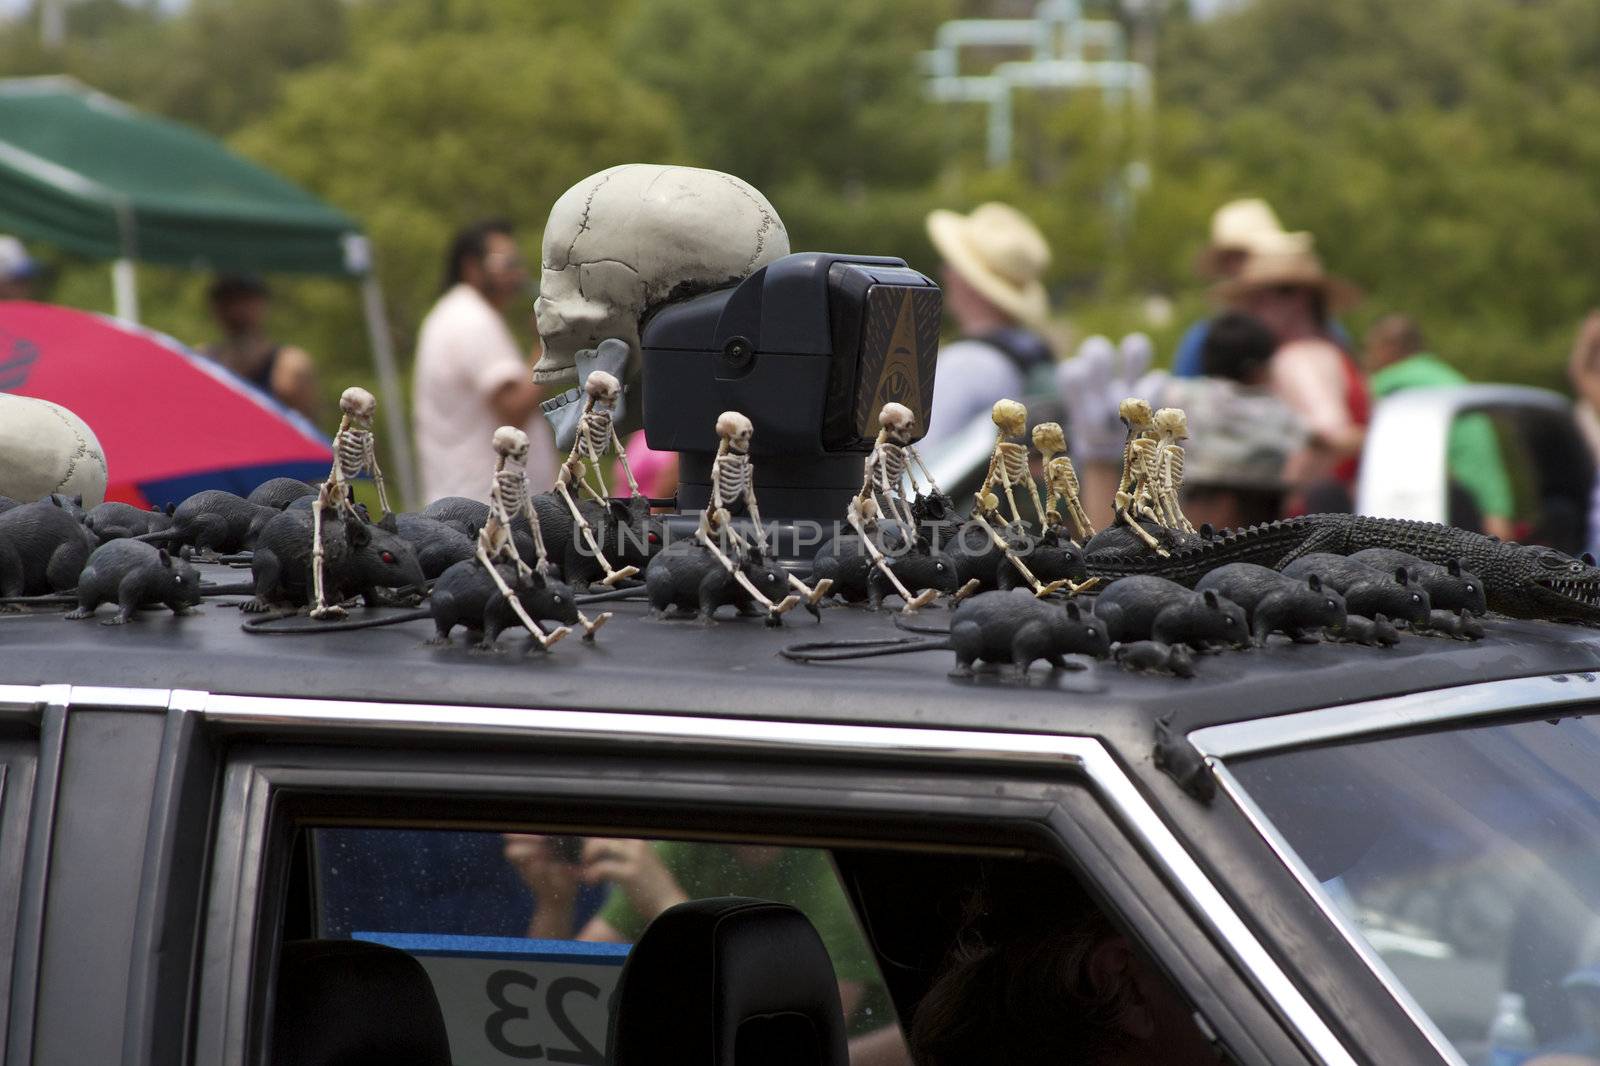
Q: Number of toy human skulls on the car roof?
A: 2